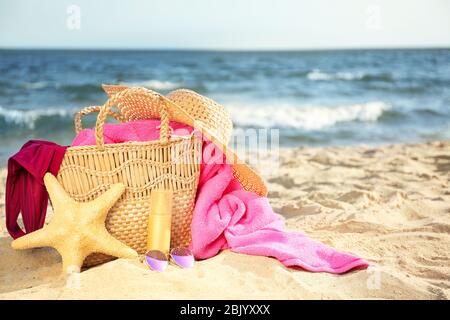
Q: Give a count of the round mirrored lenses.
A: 2